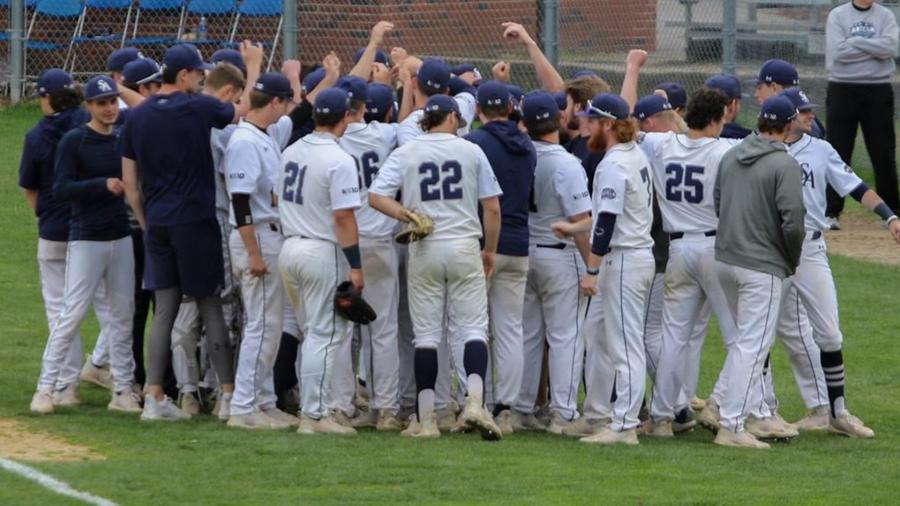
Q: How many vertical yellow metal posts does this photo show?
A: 0